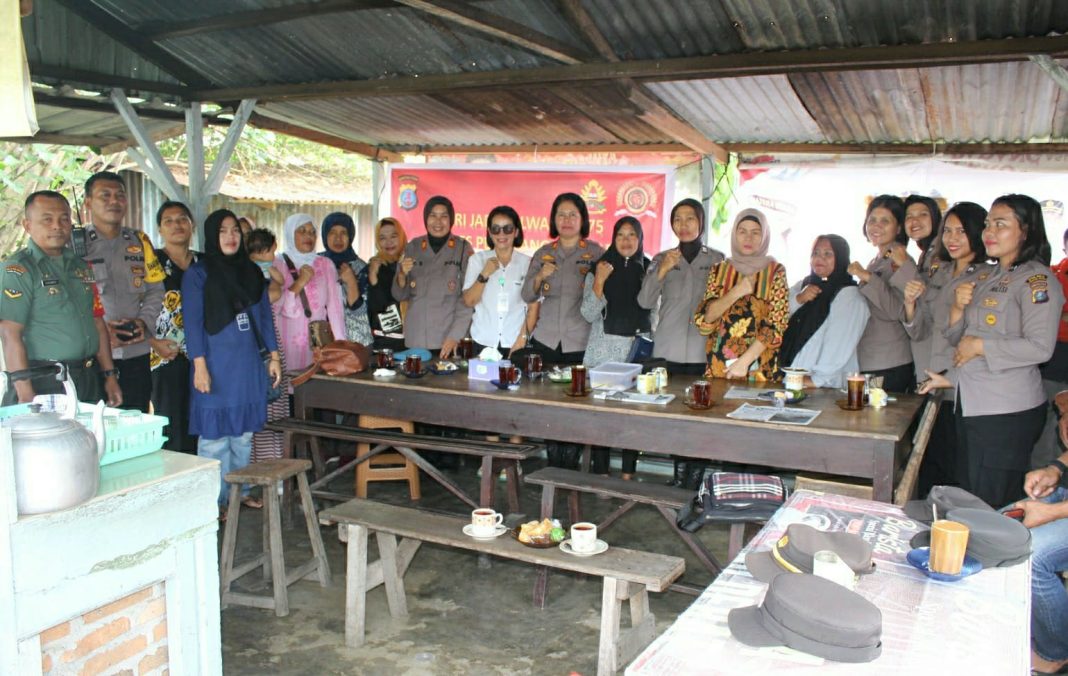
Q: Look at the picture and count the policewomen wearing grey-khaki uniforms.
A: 7